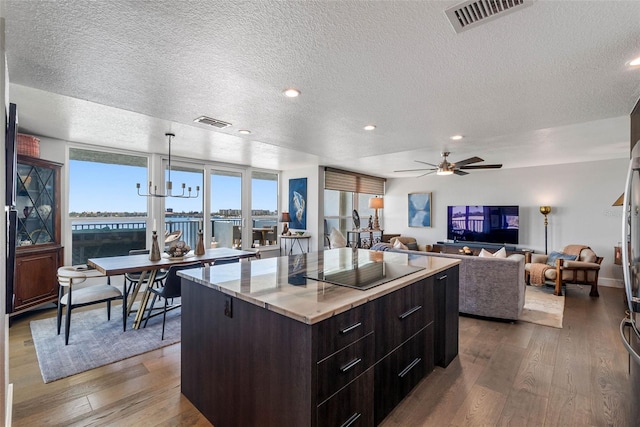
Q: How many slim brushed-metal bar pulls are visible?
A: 6